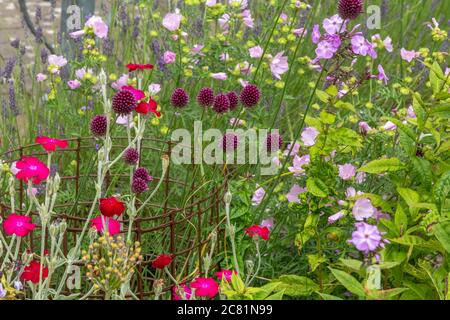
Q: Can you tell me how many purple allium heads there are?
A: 13